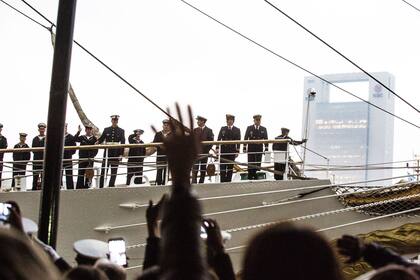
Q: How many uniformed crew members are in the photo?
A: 12